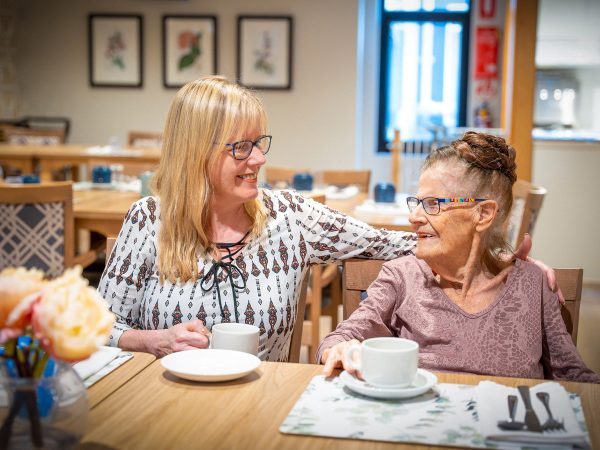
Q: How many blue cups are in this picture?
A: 4